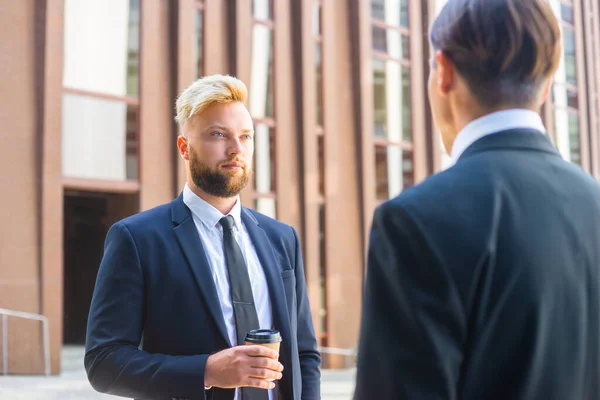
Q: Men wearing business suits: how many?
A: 2